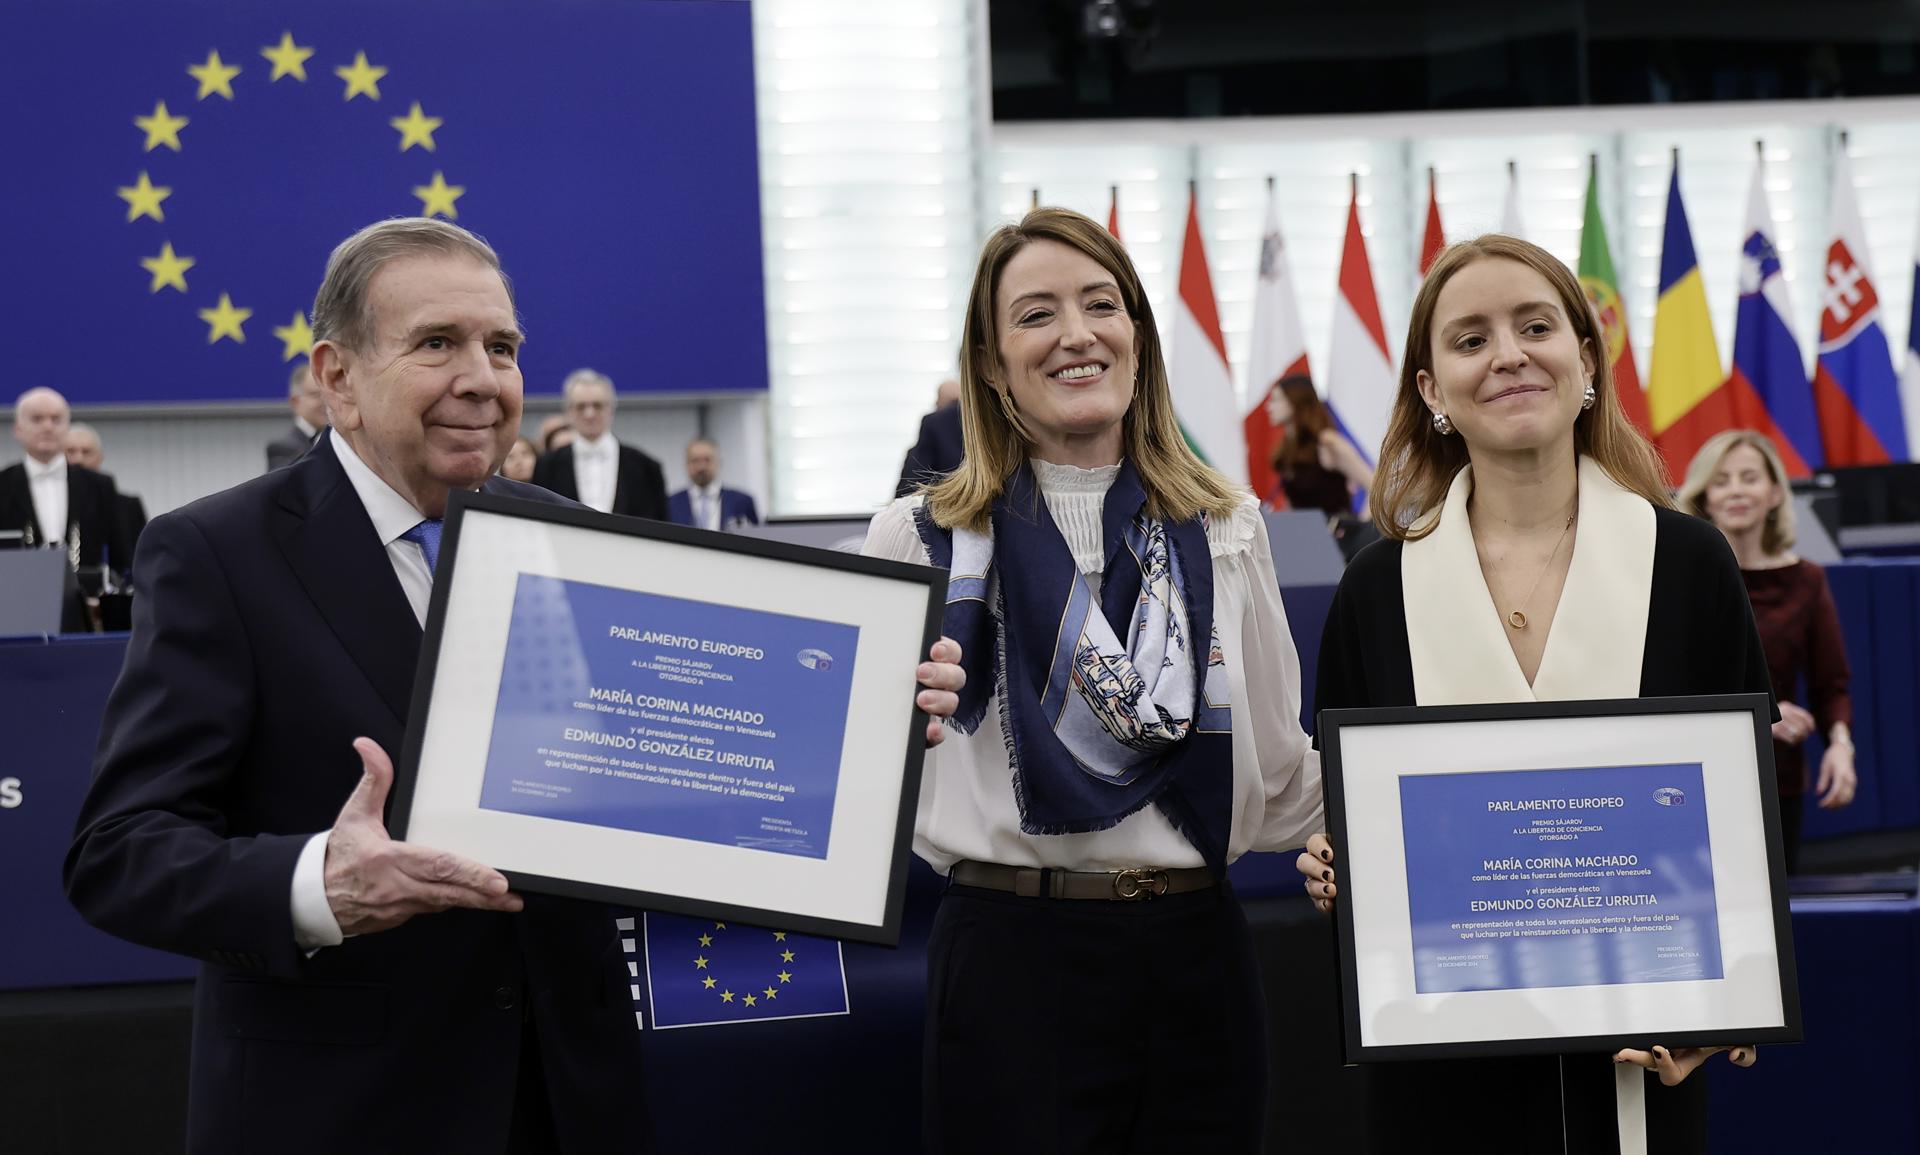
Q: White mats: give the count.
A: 2